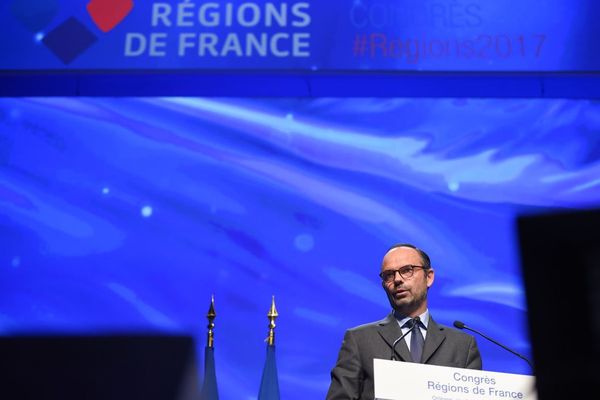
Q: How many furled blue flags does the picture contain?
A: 2